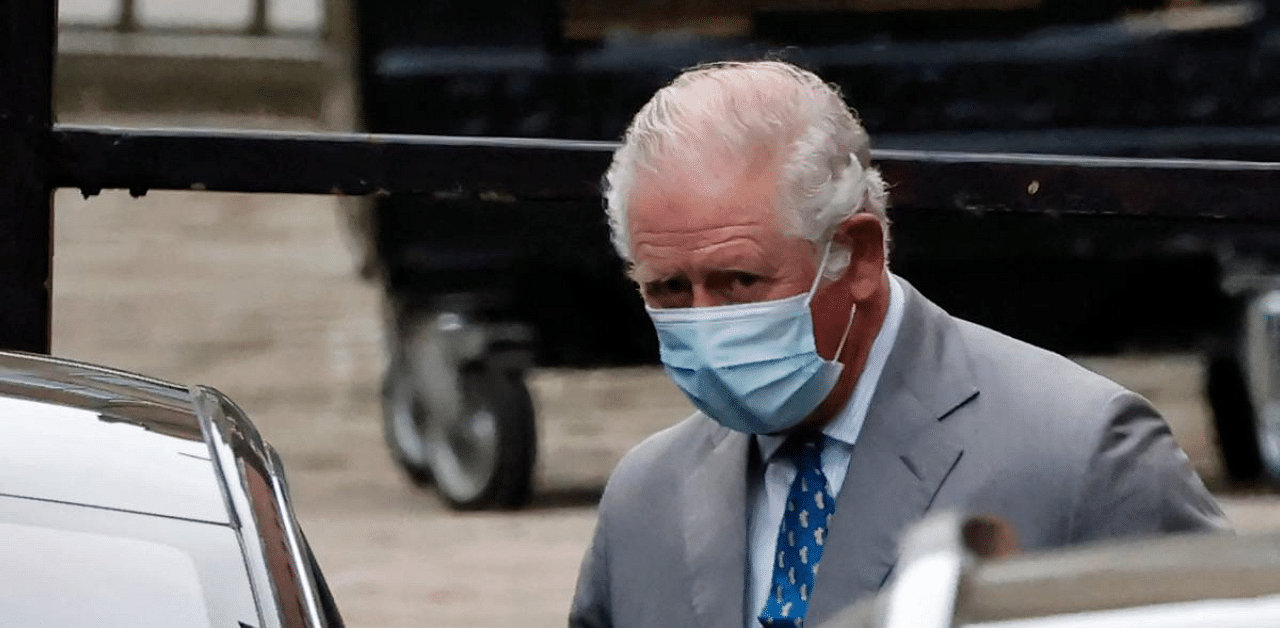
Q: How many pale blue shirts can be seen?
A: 1